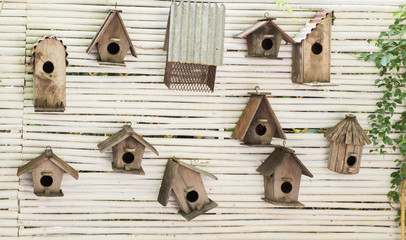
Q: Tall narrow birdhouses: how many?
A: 2